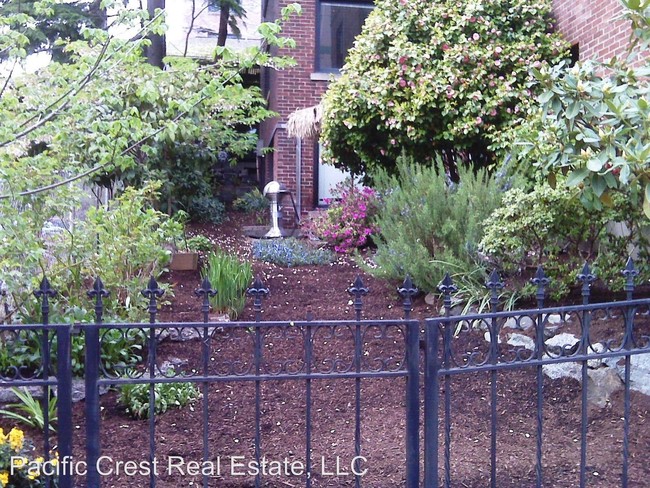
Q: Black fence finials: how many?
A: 12